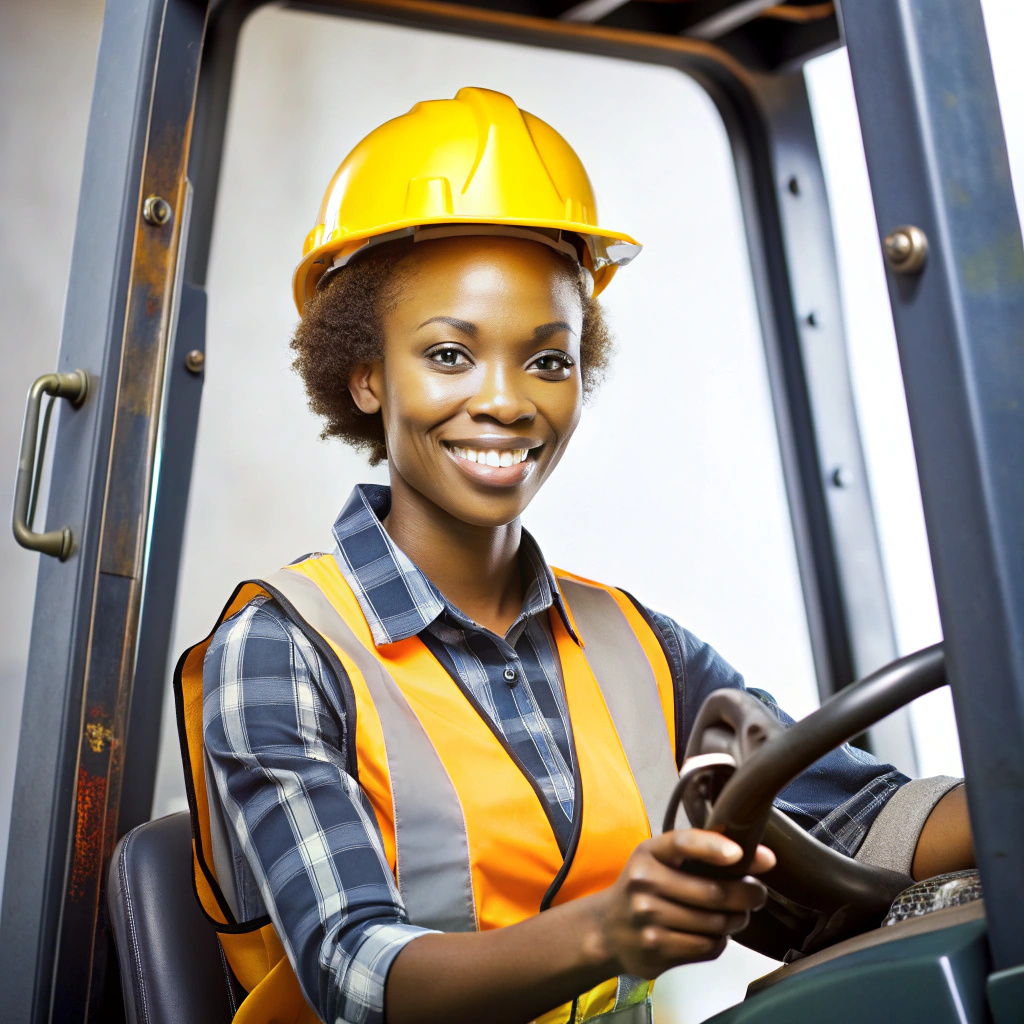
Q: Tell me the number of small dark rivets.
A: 3